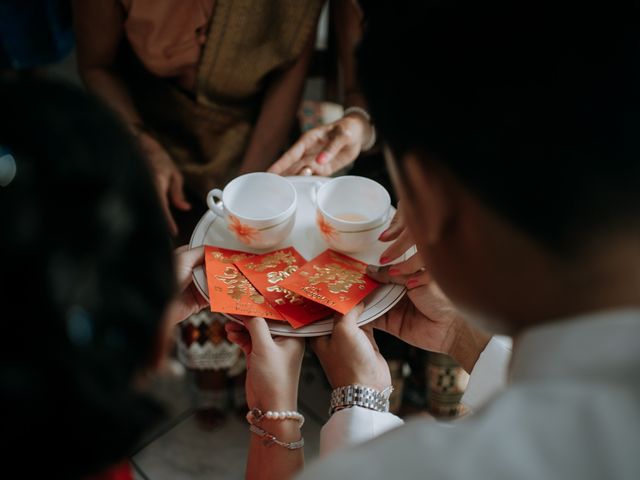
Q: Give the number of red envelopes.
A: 3